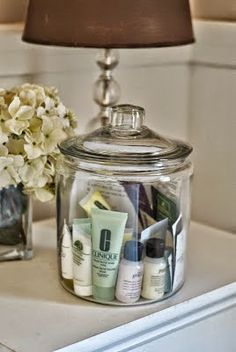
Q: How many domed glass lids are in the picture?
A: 1